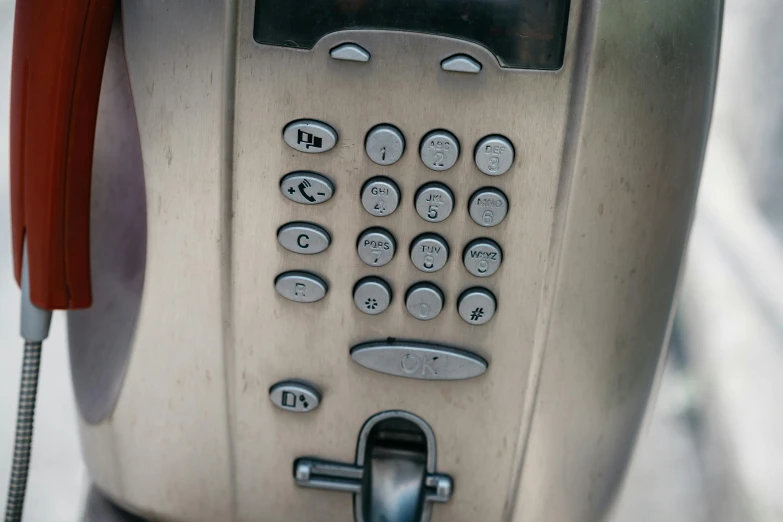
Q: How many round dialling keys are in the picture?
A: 12